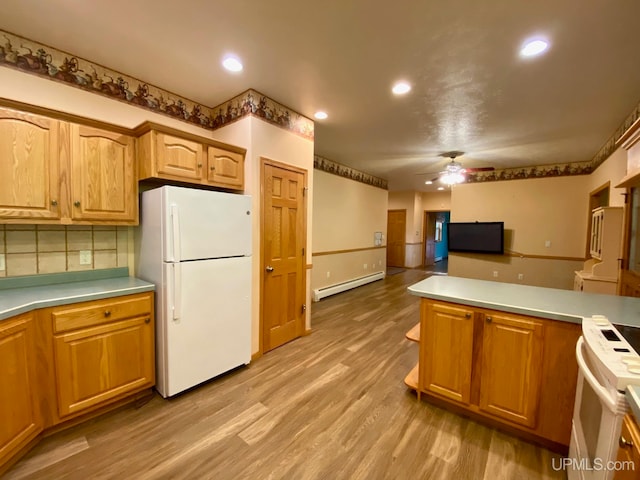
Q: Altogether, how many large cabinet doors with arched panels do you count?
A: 2